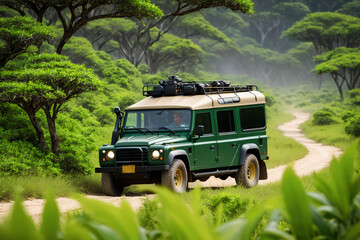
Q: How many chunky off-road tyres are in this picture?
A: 3